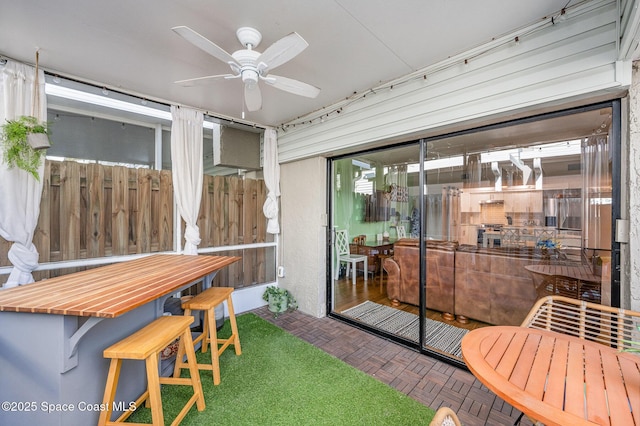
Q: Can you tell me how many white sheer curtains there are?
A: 3